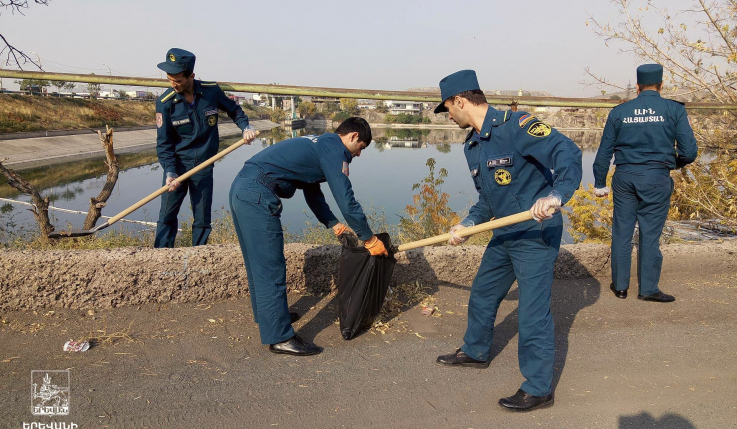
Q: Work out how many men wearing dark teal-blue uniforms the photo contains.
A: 4